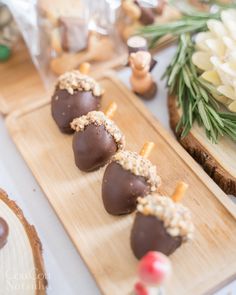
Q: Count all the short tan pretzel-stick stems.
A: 4